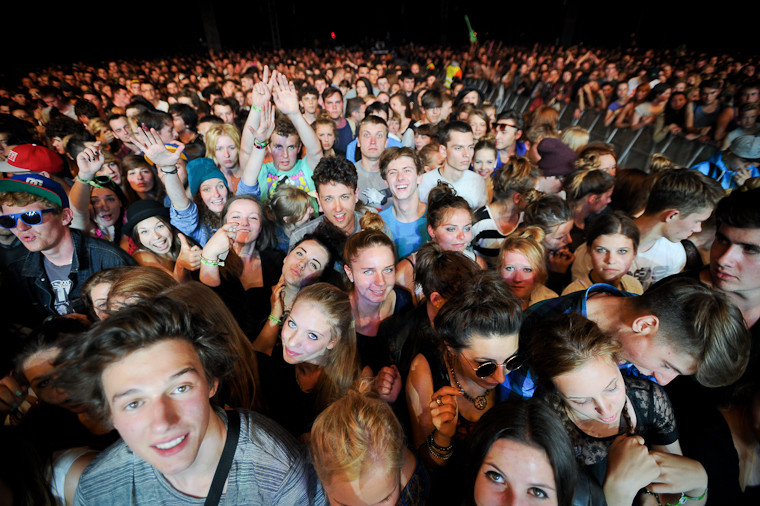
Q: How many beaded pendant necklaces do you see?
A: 1